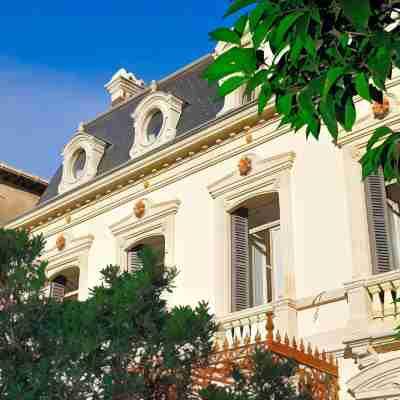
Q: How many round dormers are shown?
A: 2